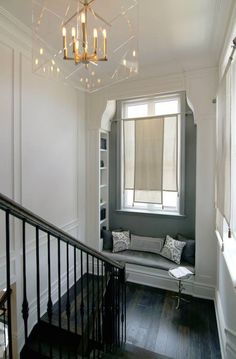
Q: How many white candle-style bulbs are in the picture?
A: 6